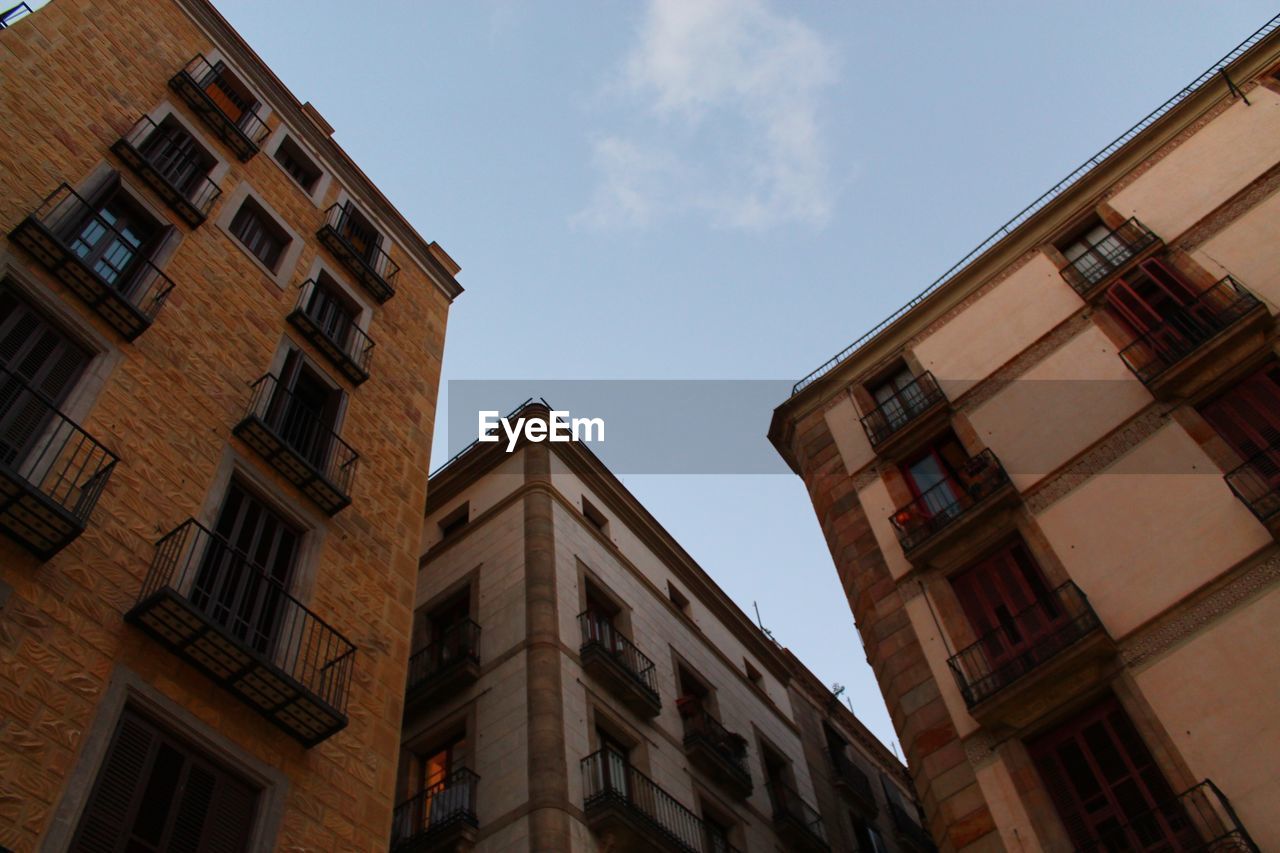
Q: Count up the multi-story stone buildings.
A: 3